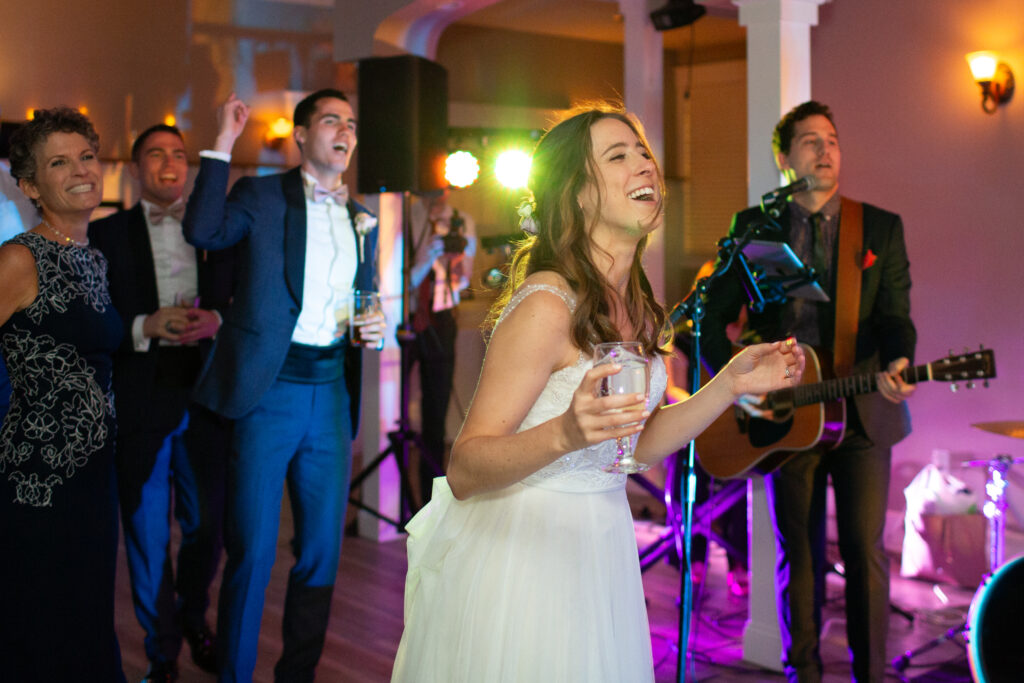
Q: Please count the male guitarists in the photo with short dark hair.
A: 1